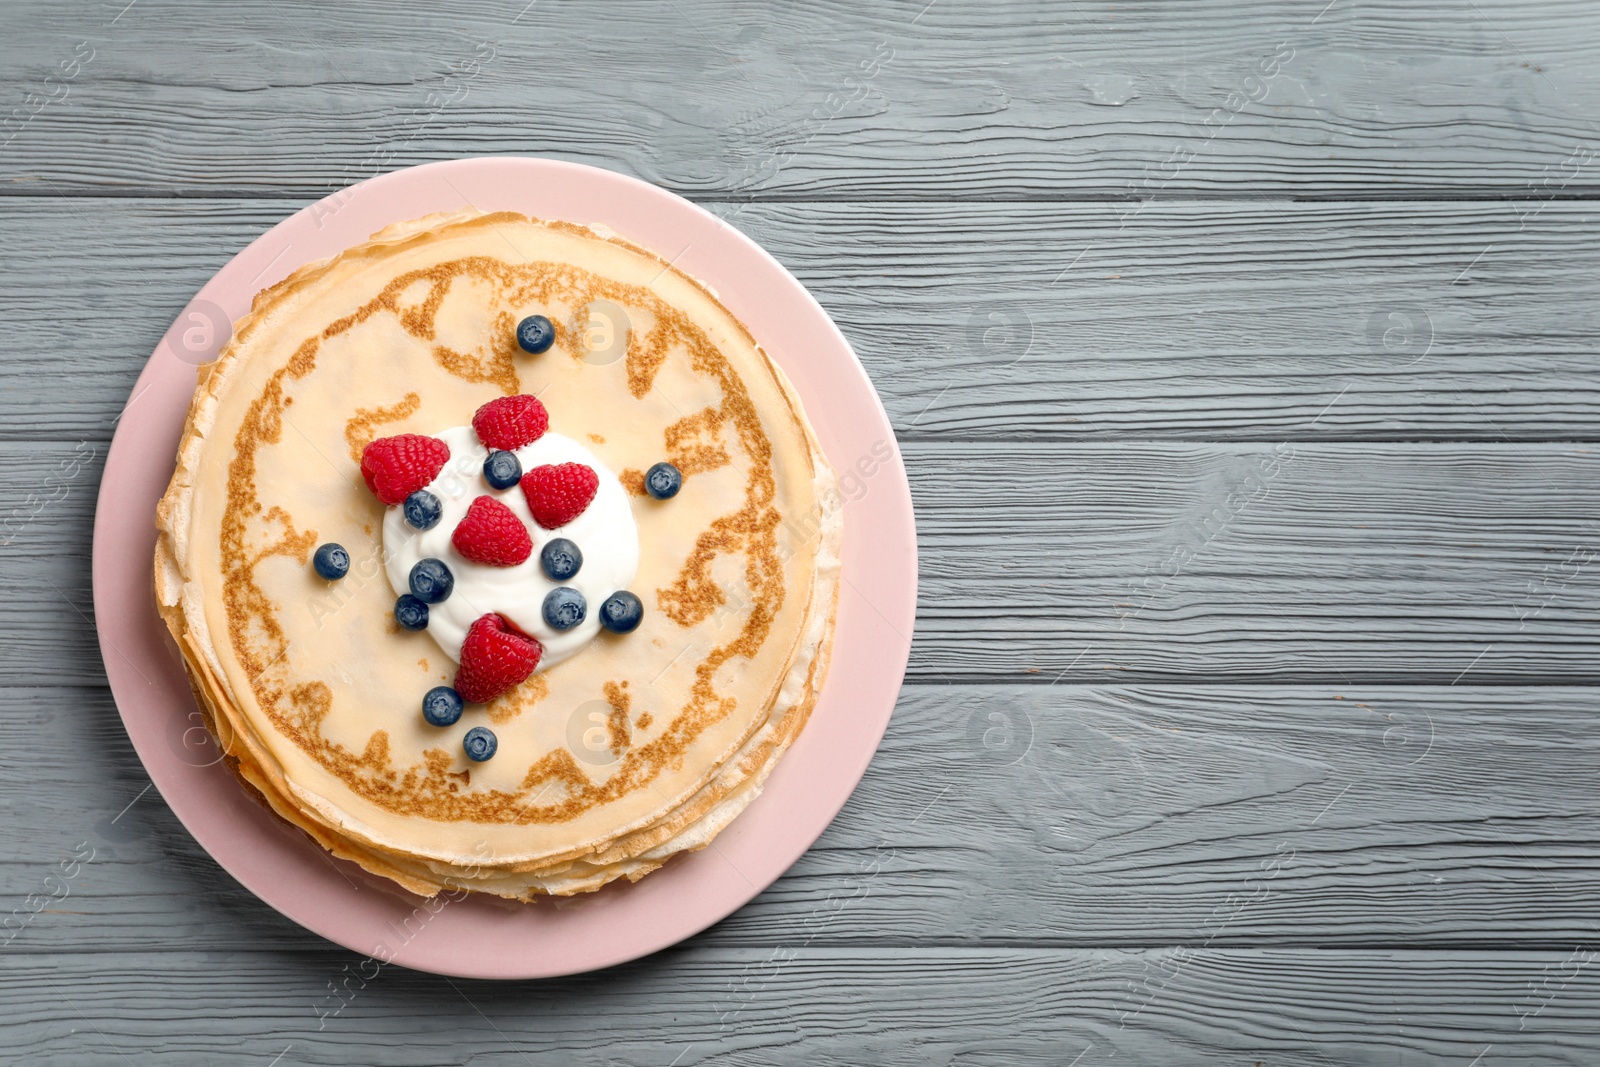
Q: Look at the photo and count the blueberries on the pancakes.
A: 12